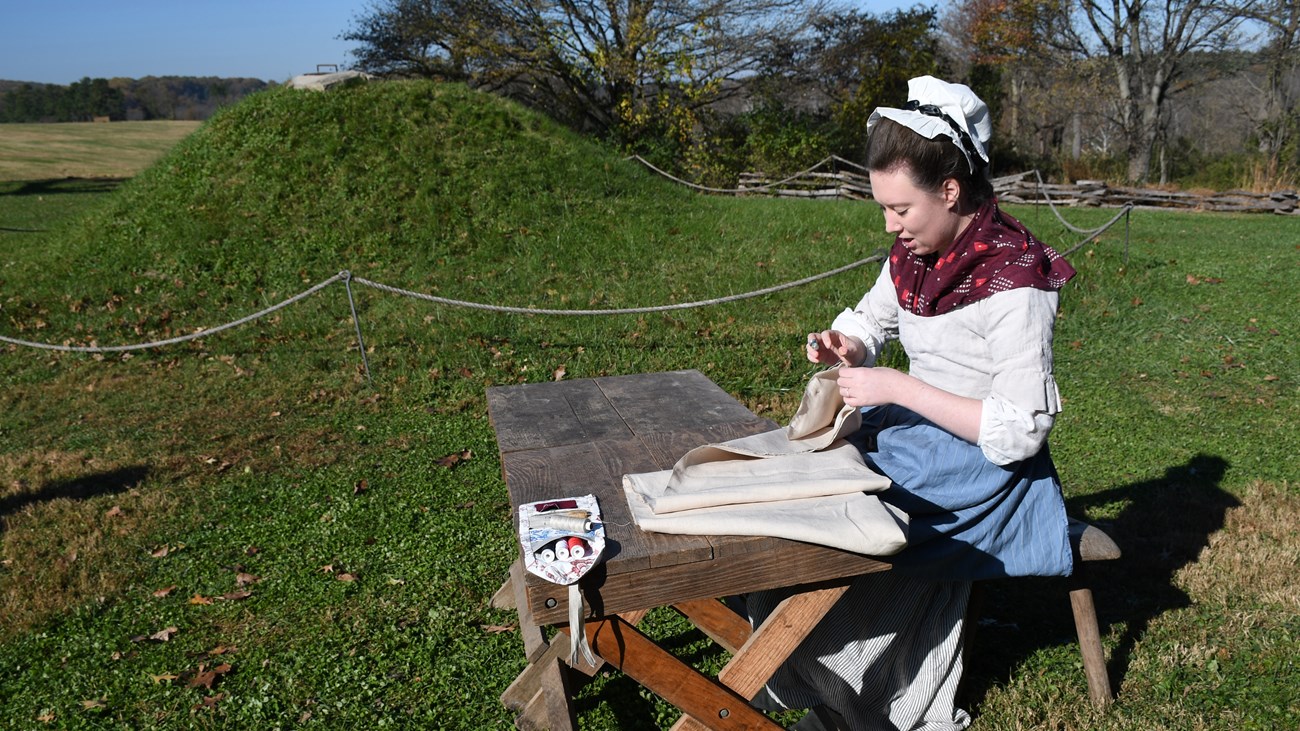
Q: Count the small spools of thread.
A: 3